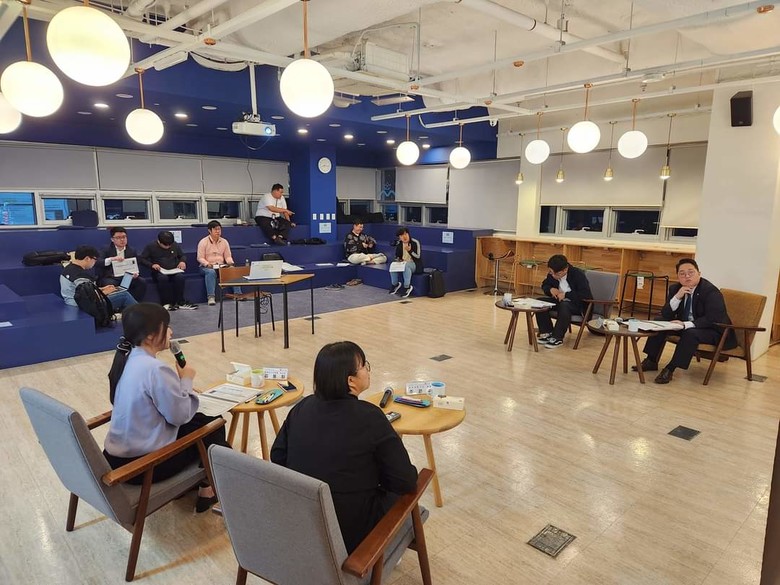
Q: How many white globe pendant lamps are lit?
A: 11